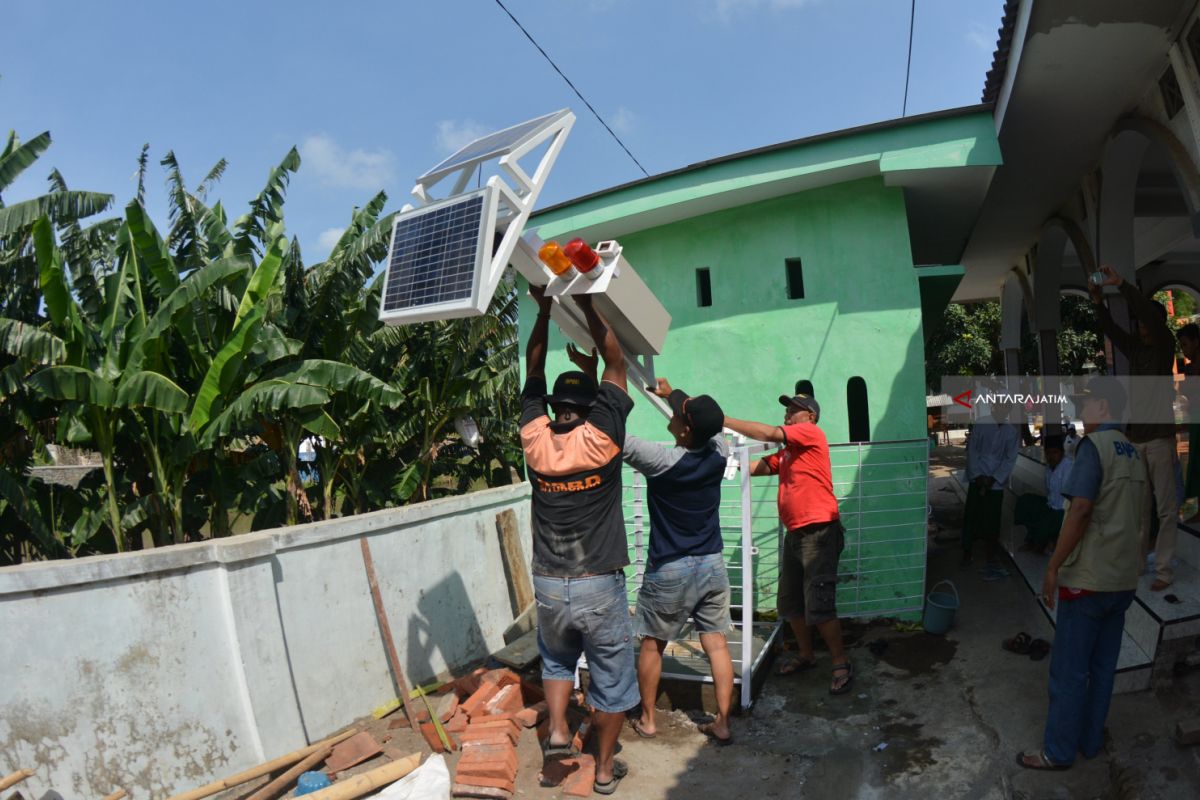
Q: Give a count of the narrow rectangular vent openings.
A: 2